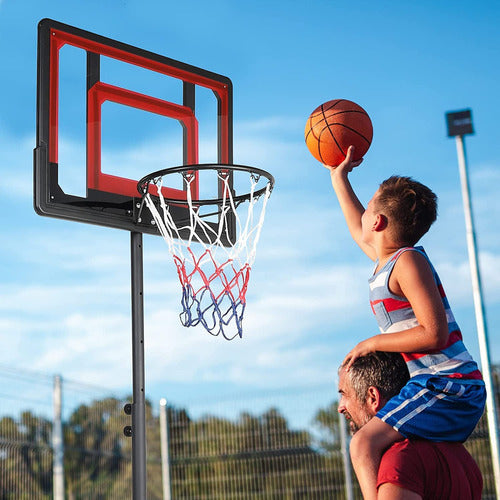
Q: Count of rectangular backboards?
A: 1